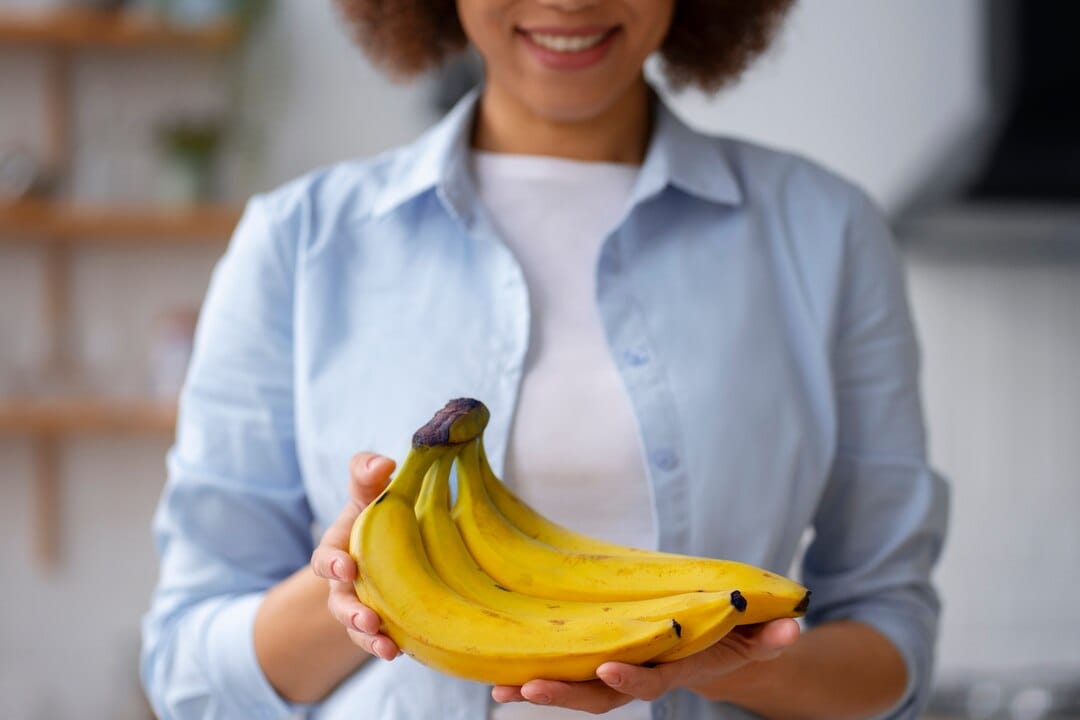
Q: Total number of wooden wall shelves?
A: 3